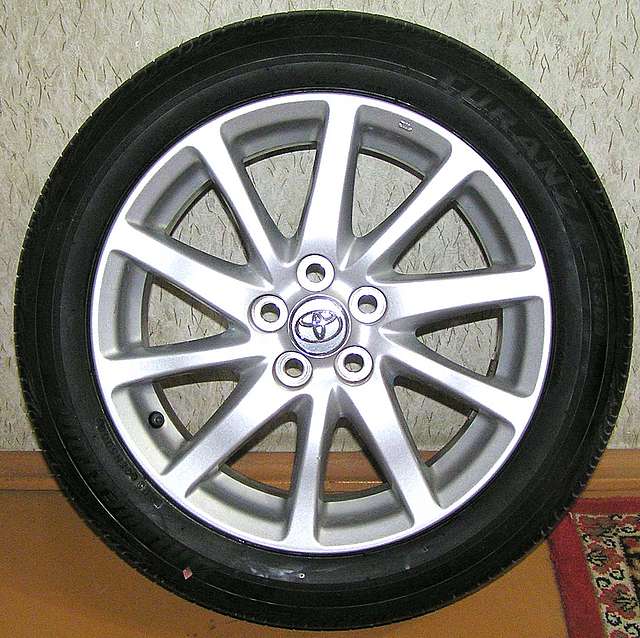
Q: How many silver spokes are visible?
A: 10